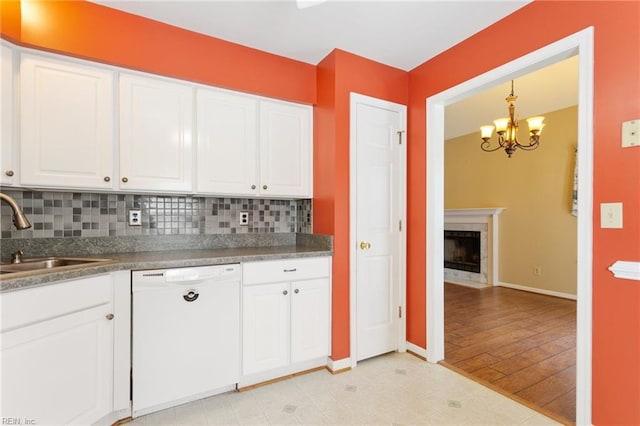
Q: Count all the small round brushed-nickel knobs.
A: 8